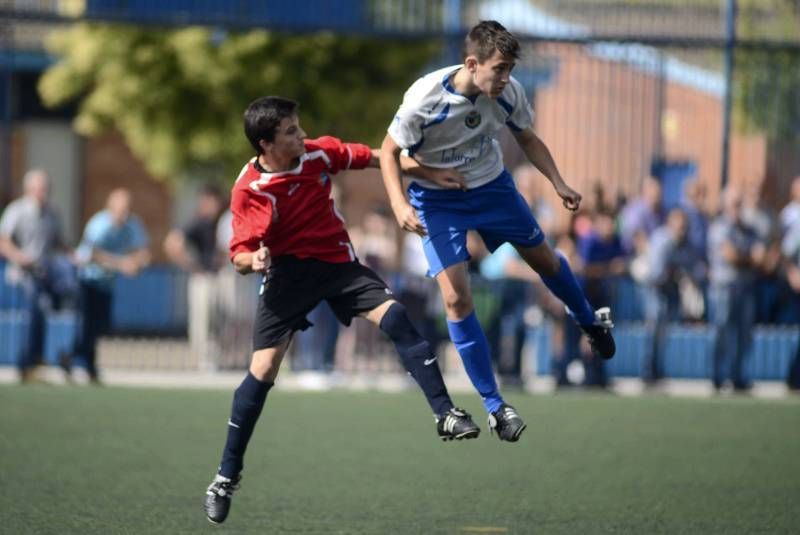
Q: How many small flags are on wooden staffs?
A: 0